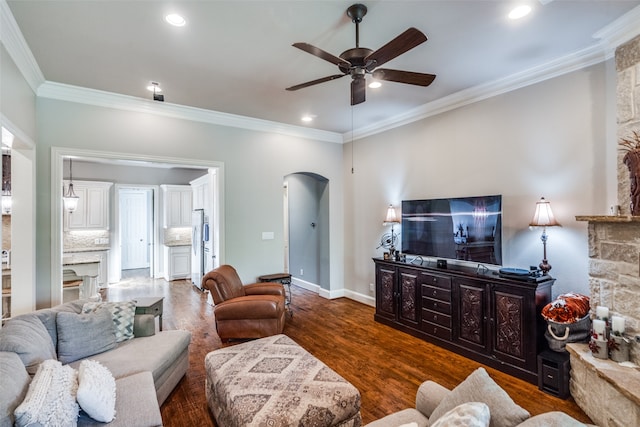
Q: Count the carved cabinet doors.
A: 4